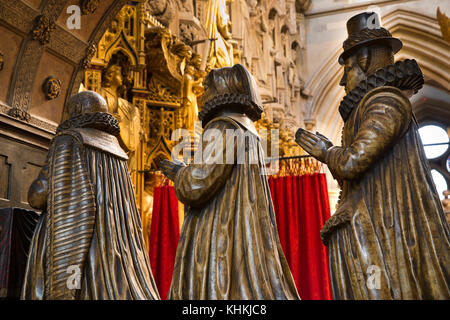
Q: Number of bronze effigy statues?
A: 3